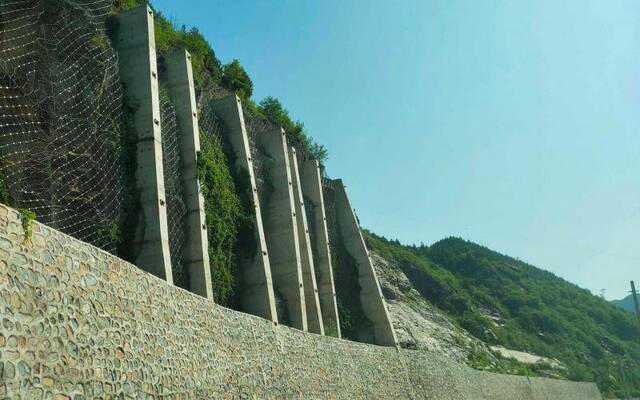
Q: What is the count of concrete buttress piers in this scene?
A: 7